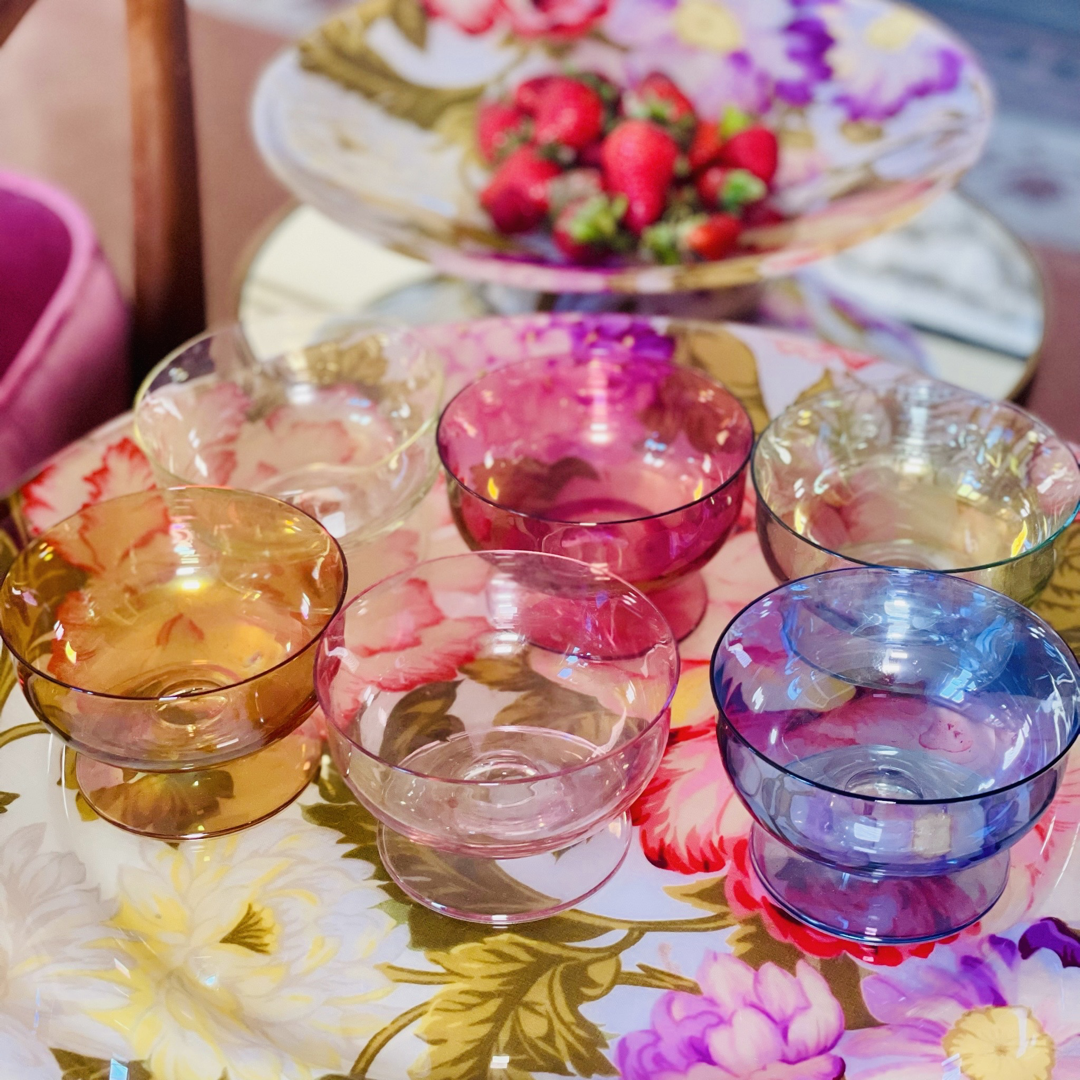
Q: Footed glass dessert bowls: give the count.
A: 6